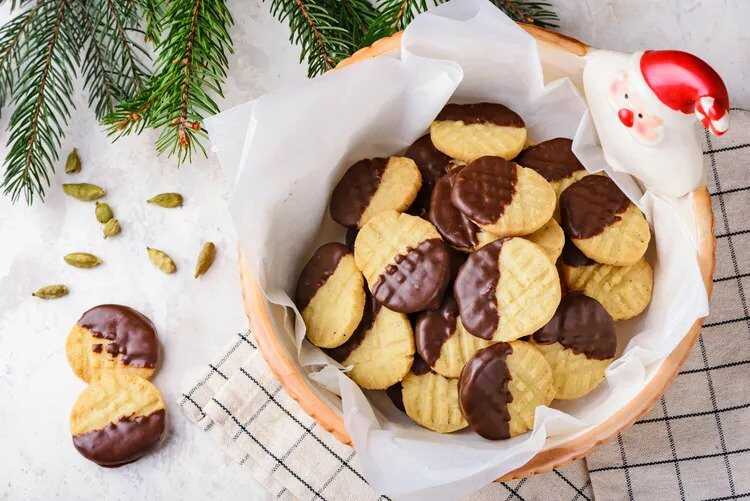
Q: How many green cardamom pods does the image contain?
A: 9